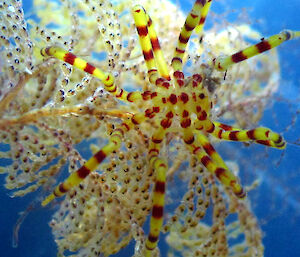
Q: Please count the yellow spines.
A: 8